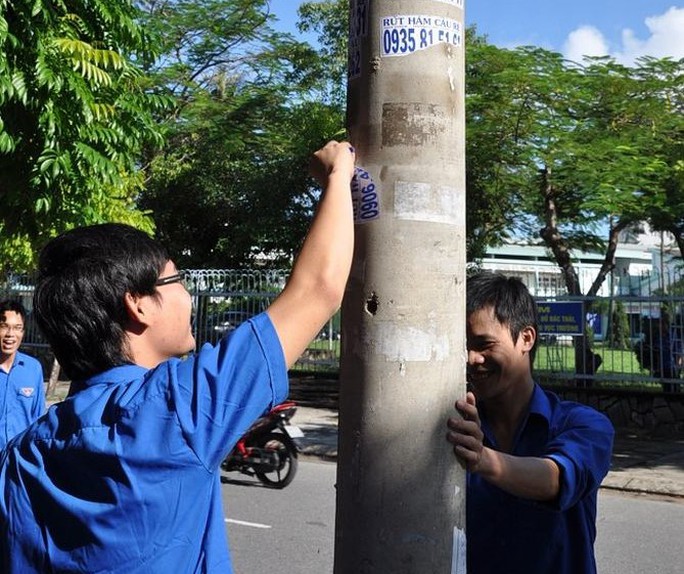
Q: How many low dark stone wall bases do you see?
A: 1